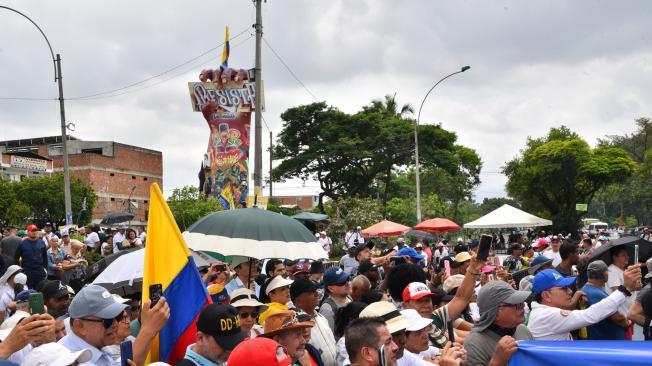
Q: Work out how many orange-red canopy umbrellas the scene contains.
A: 2